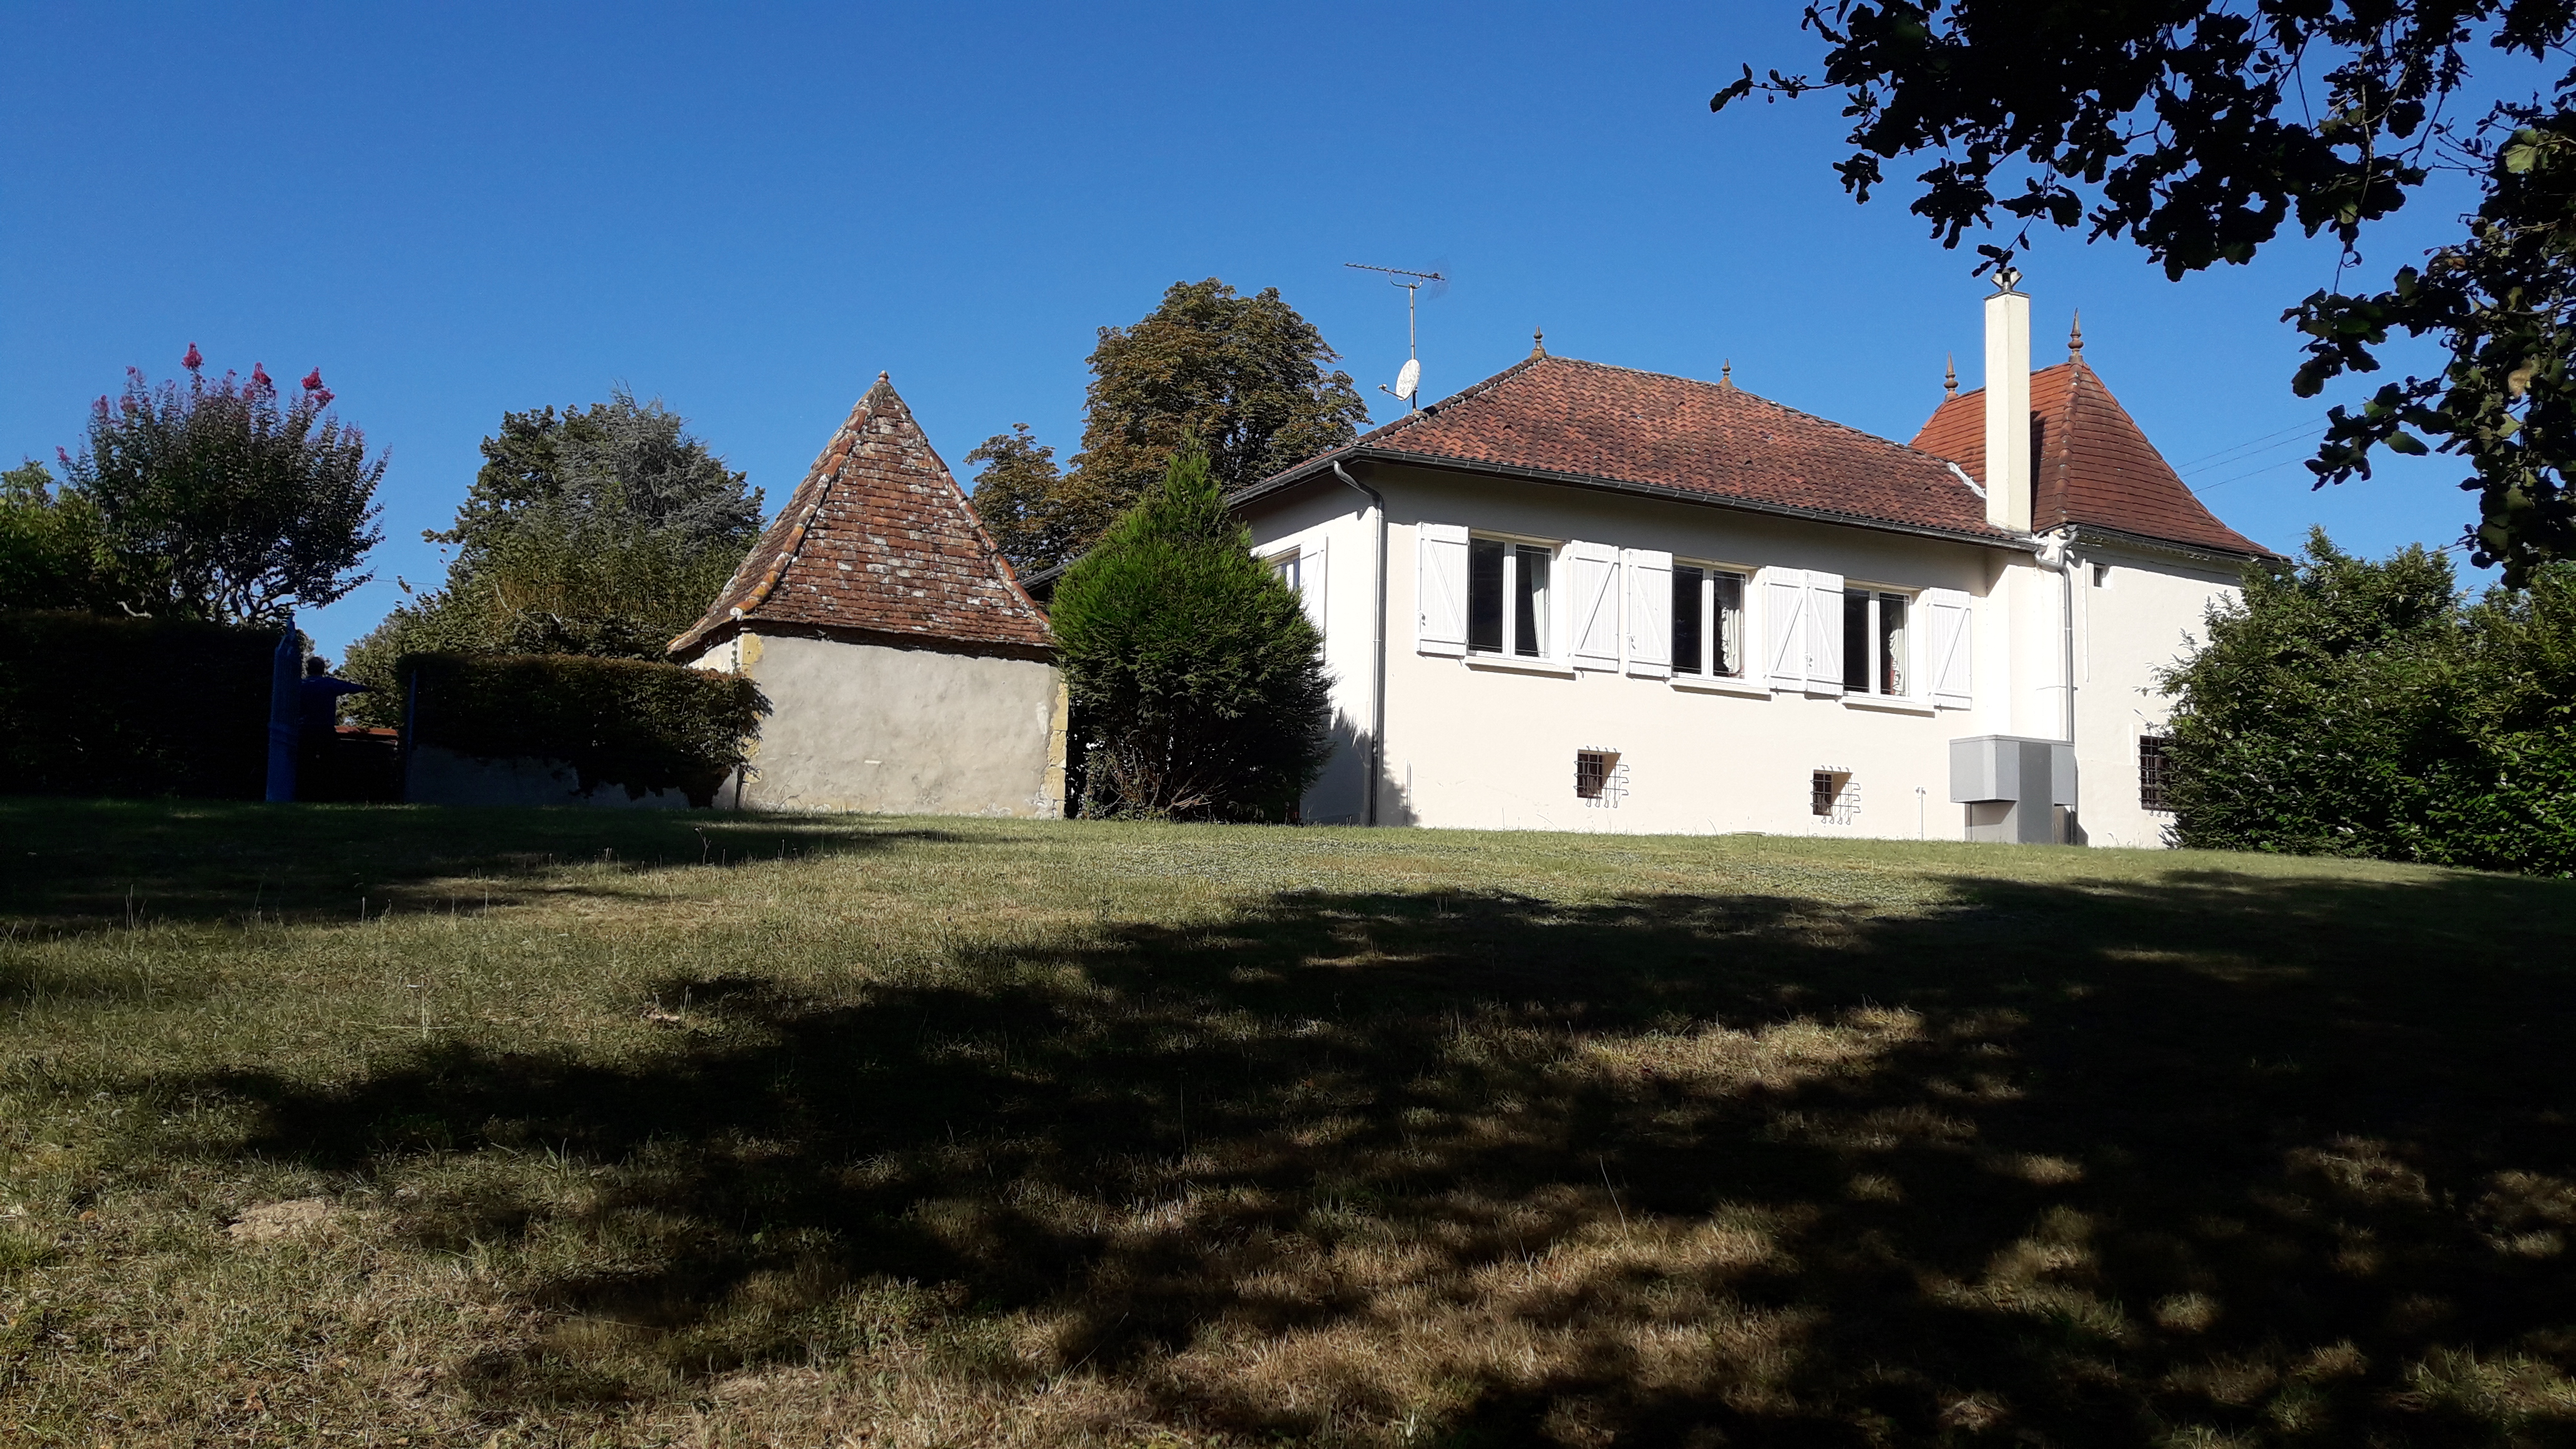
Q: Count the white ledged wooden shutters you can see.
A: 7